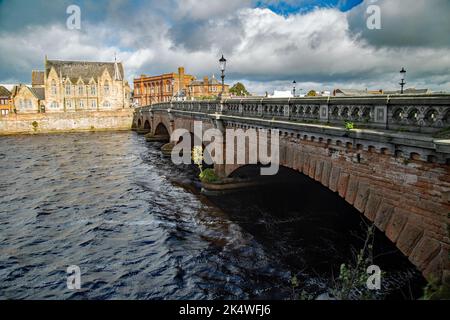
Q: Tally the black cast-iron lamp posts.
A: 3